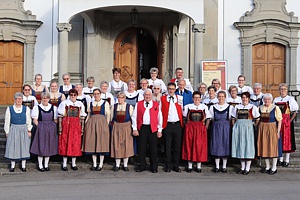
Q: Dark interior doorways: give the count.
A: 1